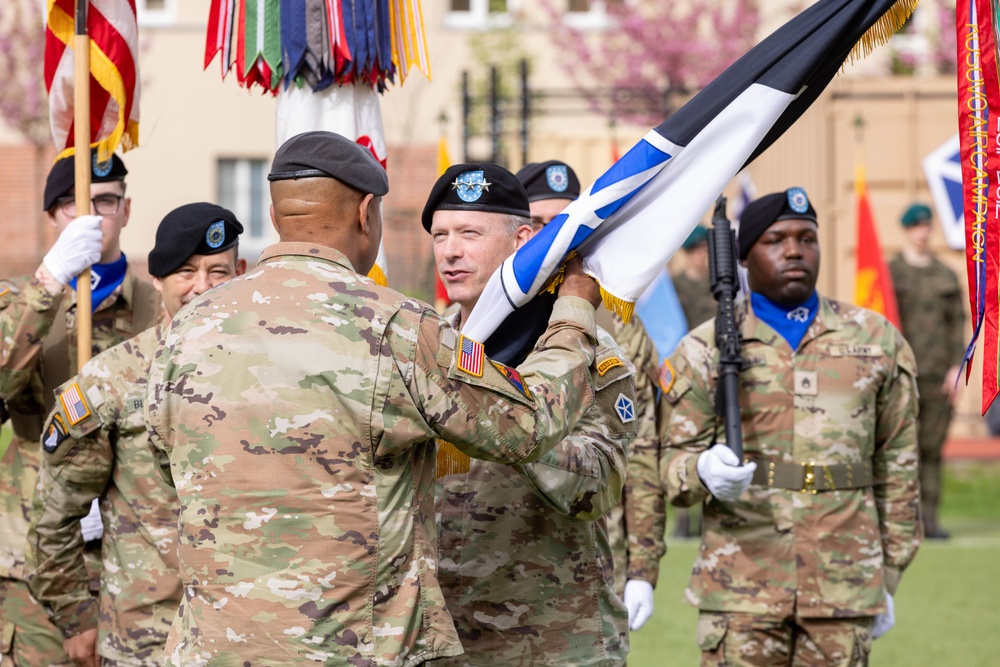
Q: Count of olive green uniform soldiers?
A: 2